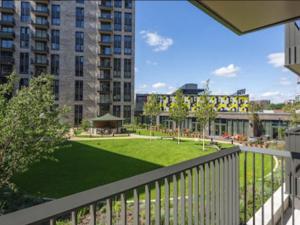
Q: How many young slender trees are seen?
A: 3